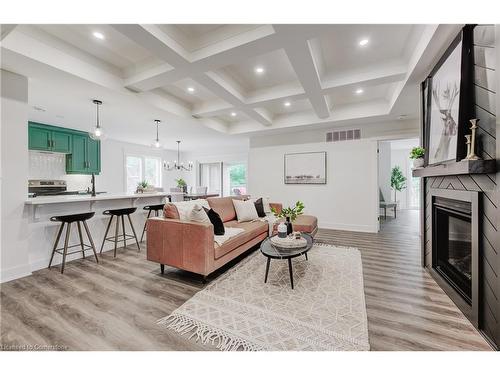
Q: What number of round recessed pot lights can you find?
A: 7